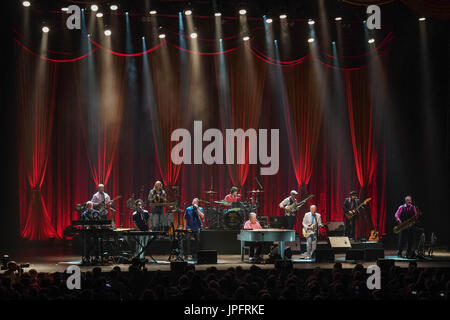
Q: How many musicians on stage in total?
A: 11